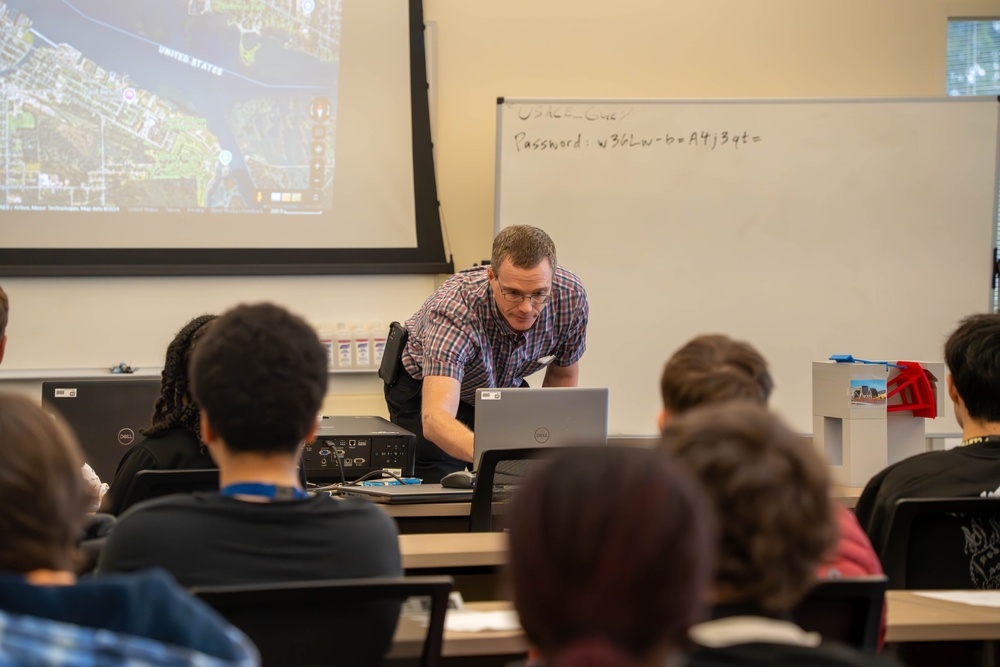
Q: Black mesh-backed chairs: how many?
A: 5